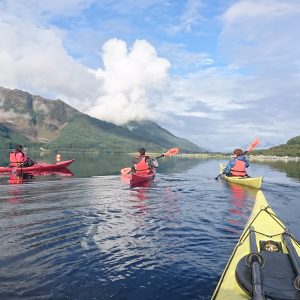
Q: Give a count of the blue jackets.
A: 1